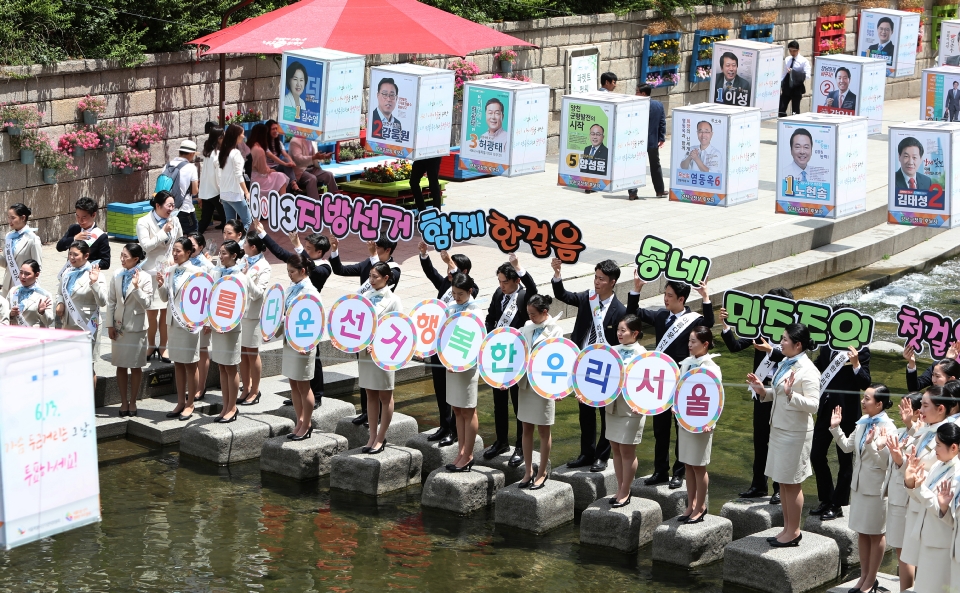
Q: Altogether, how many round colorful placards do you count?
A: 13